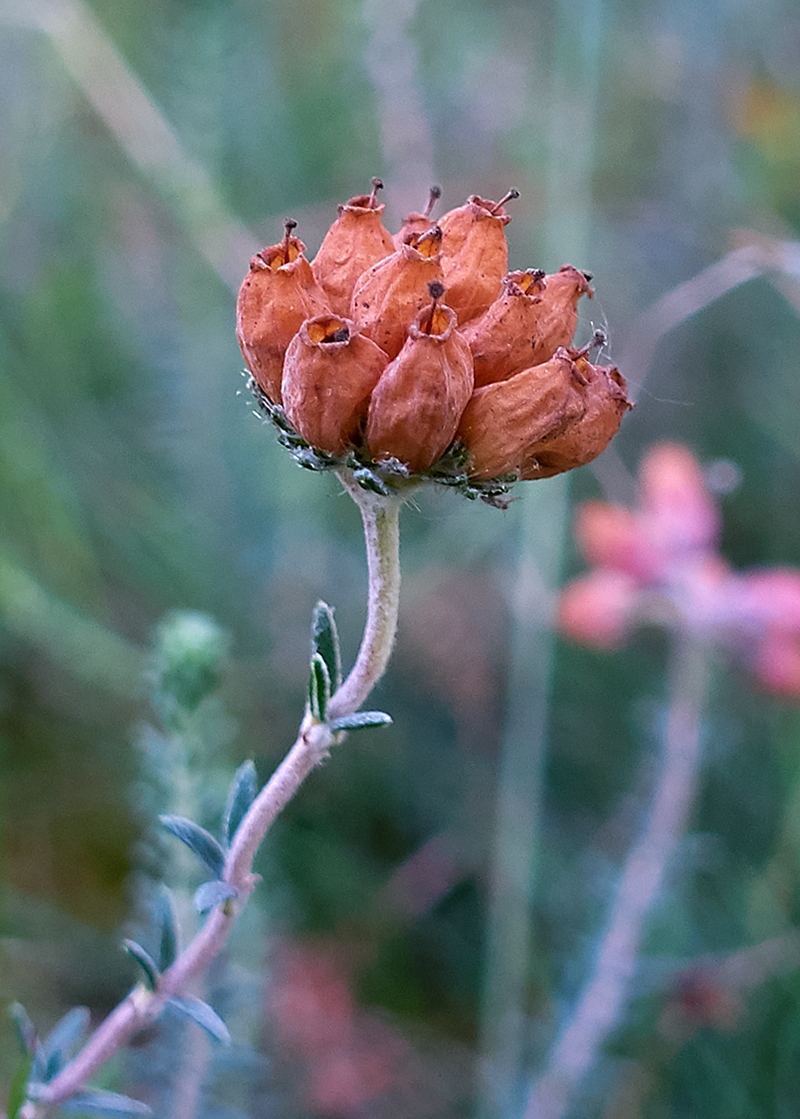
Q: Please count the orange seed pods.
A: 11